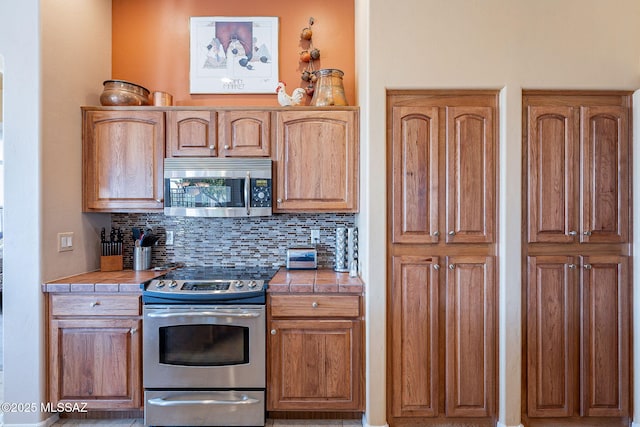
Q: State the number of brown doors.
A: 14